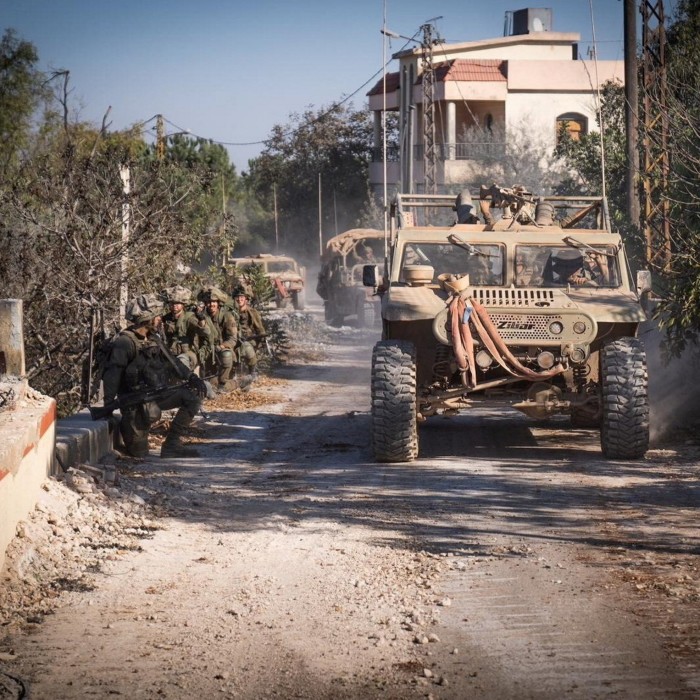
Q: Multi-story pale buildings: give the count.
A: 1